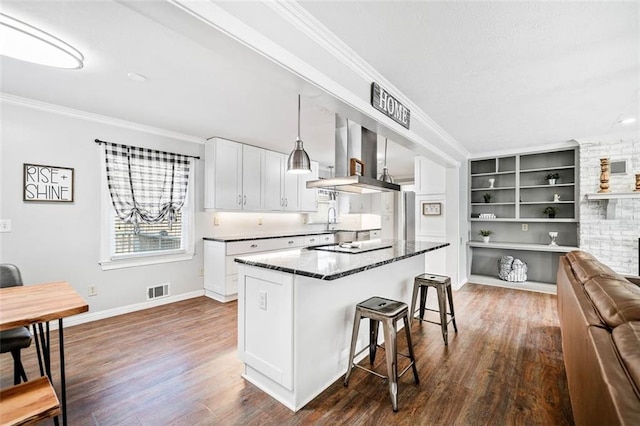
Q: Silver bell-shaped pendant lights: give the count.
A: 2